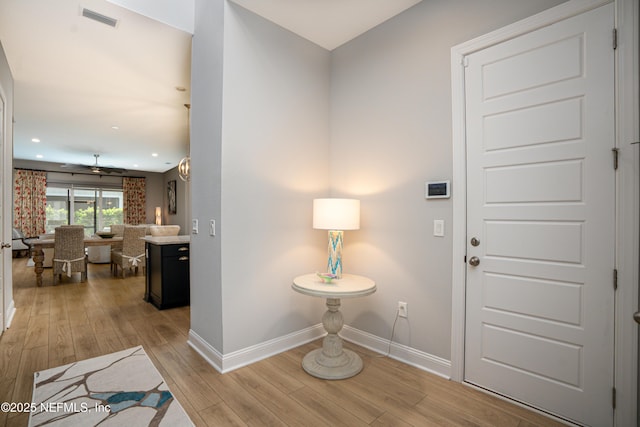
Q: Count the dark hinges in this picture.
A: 4